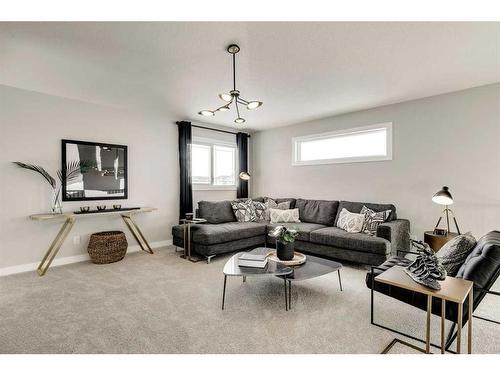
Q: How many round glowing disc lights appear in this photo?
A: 5